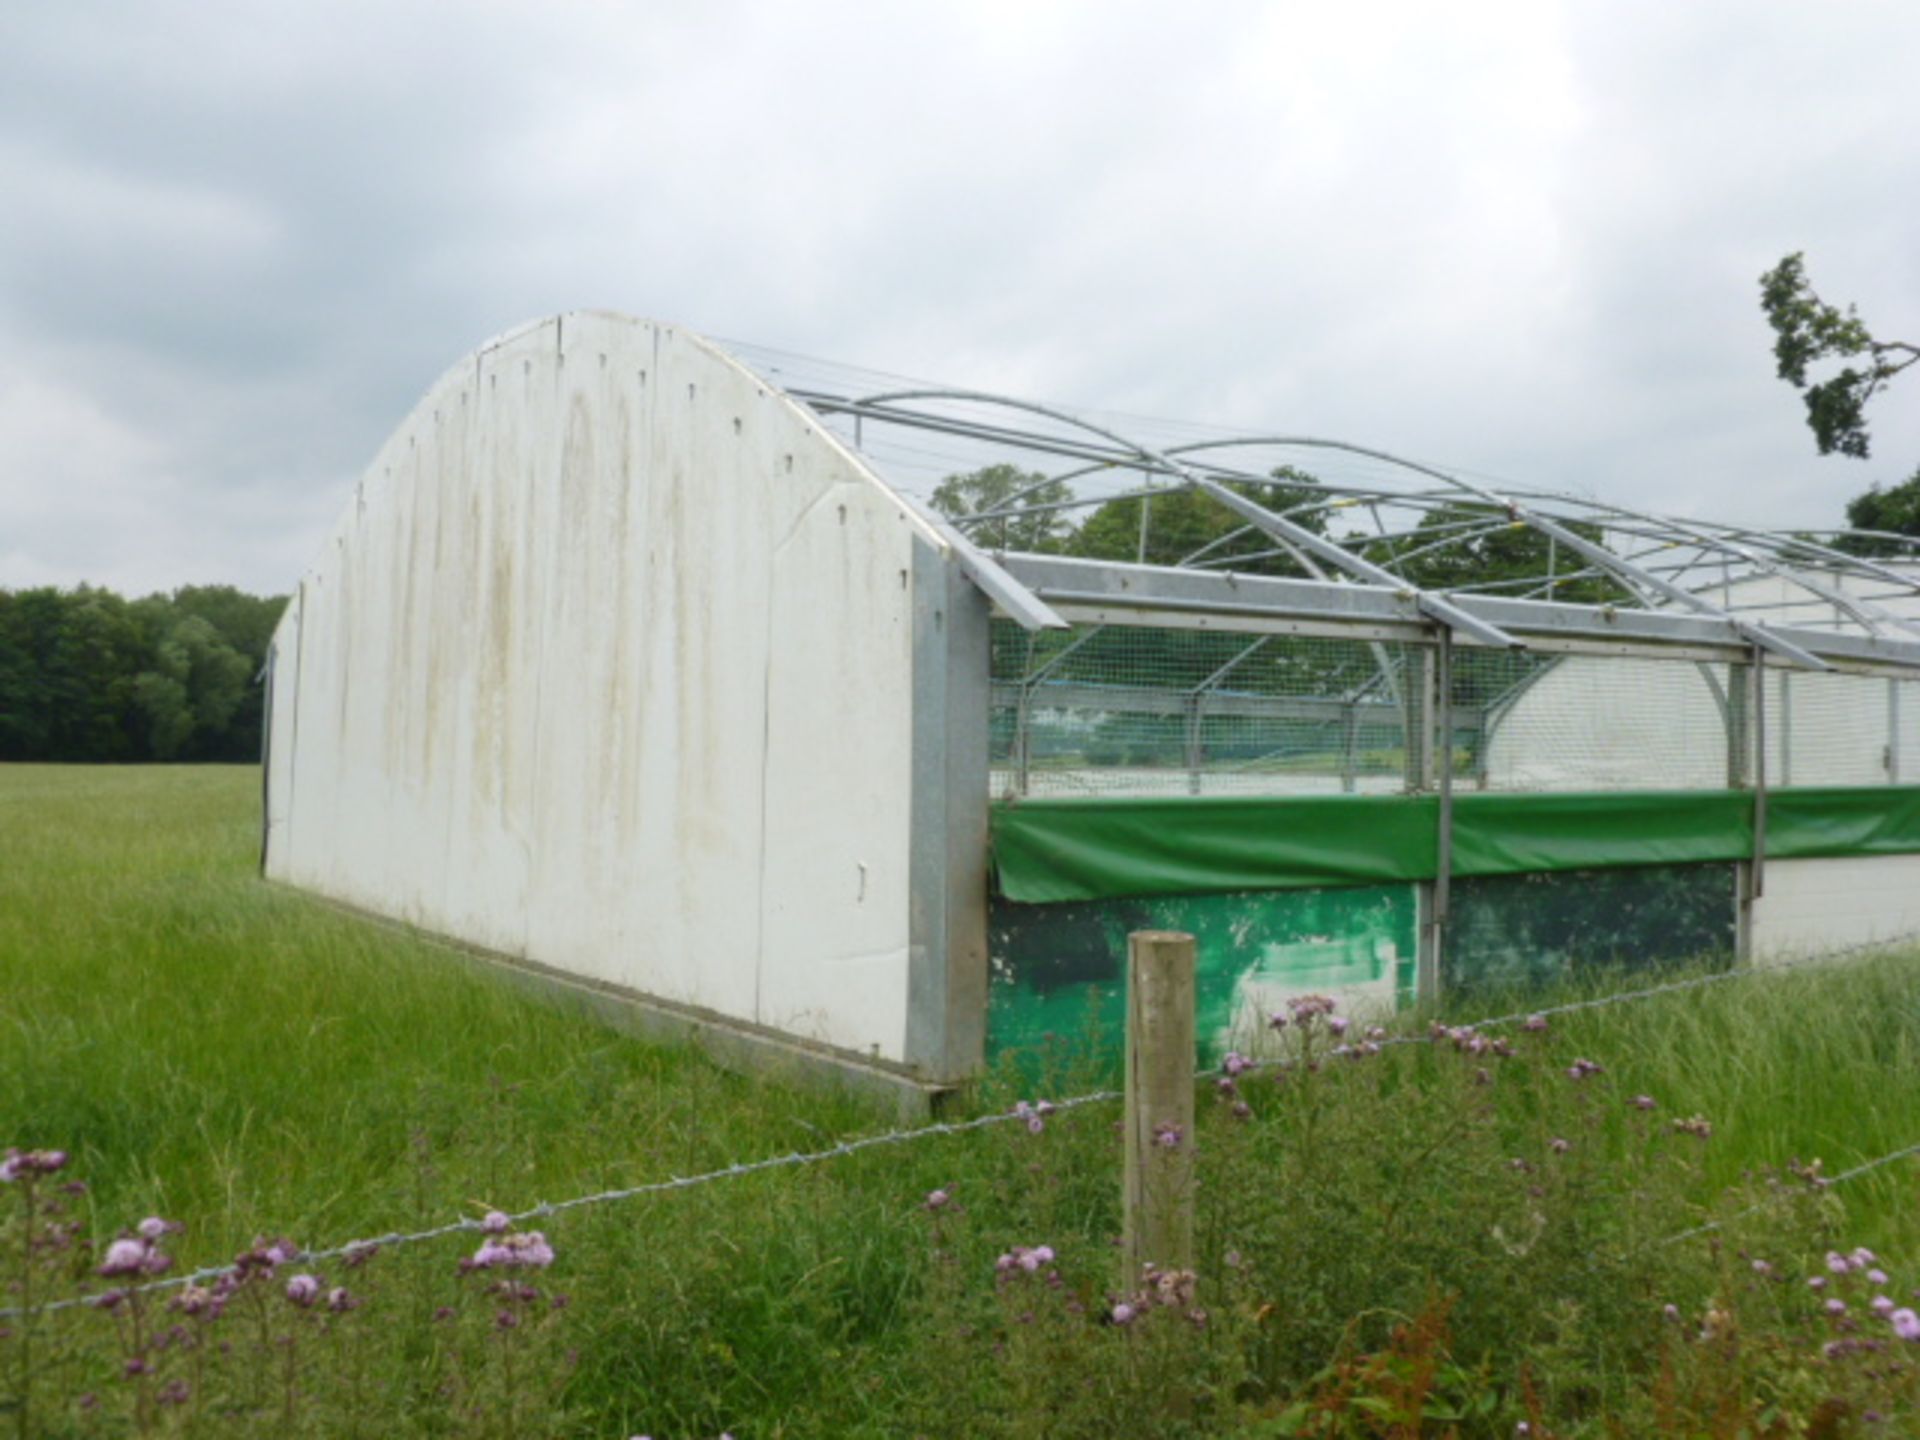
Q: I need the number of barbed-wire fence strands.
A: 2